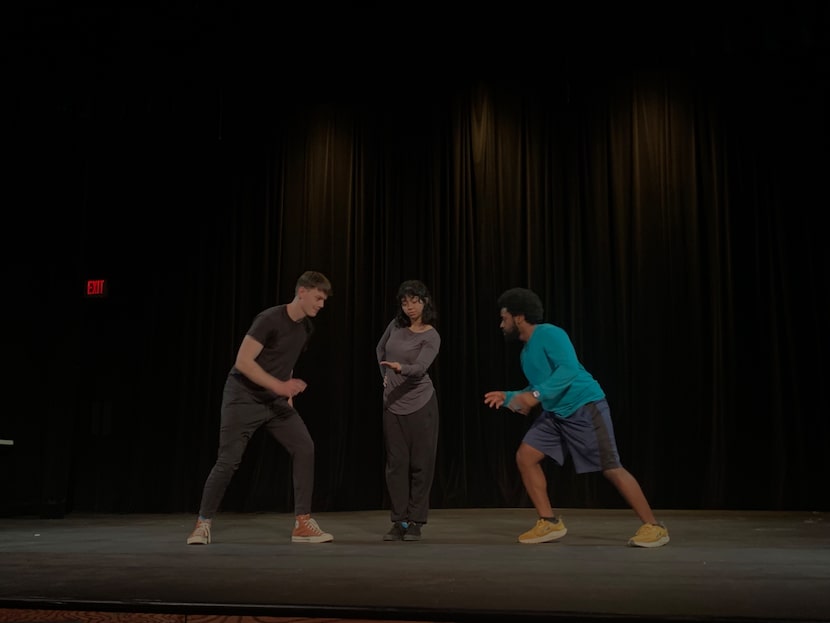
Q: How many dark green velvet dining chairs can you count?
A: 0